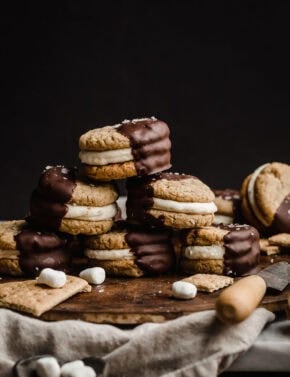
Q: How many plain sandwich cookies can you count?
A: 0